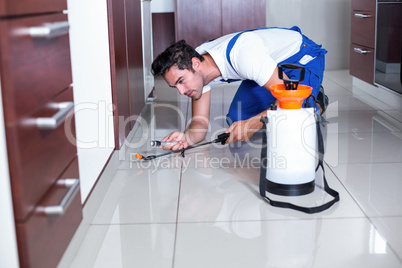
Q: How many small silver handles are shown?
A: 5